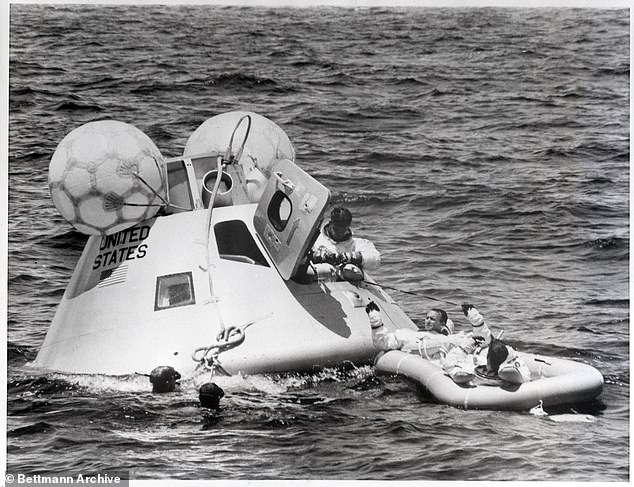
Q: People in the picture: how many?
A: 5